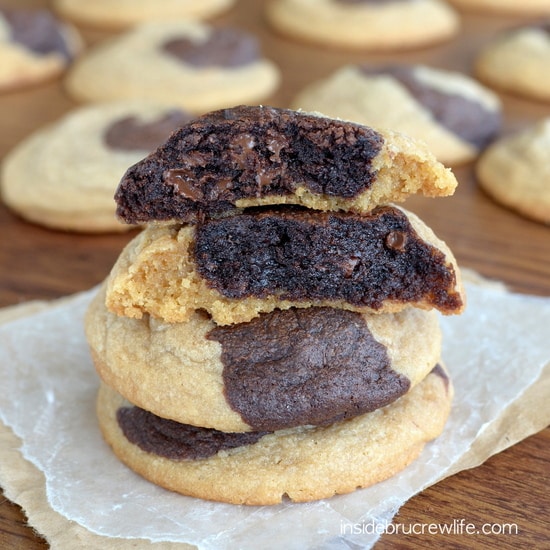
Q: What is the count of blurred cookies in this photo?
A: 9